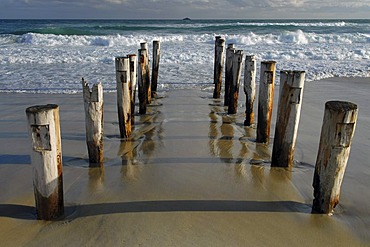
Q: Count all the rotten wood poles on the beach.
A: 15